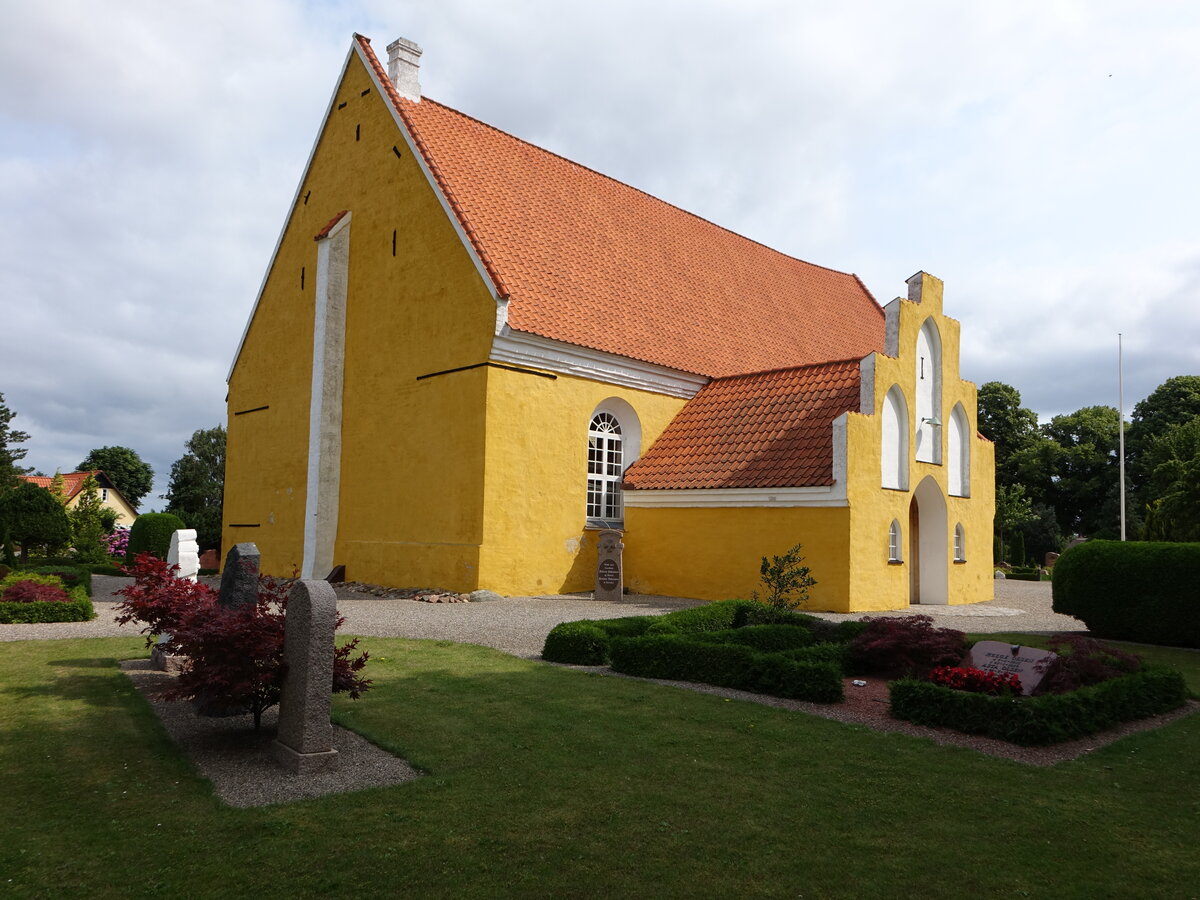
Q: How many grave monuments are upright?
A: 4